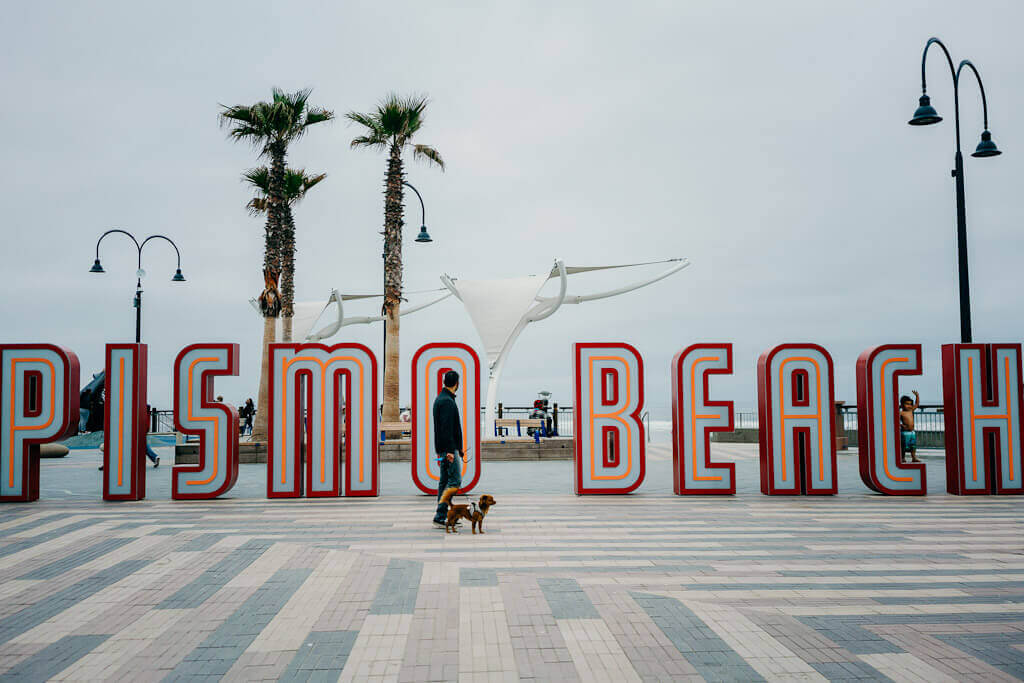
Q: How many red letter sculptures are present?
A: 10